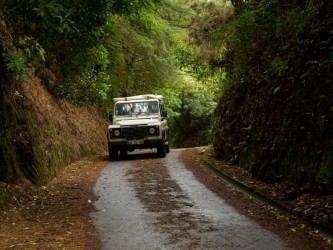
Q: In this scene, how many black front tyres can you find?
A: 2